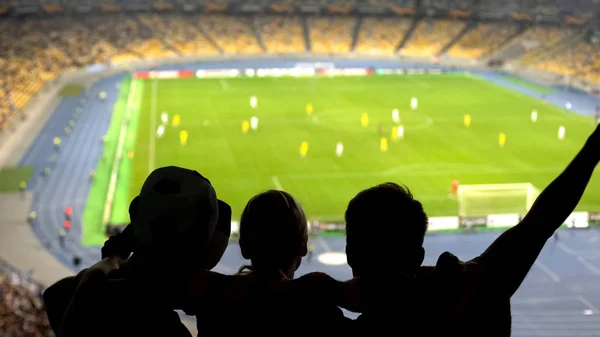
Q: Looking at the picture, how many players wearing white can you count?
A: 10